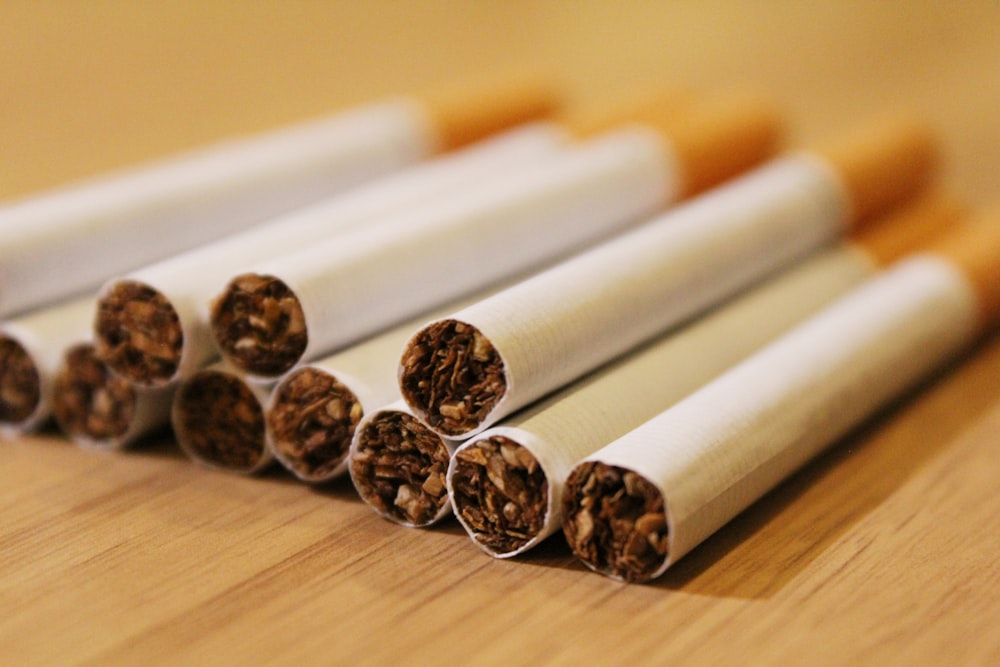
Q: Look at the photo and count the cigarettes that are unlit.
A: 11